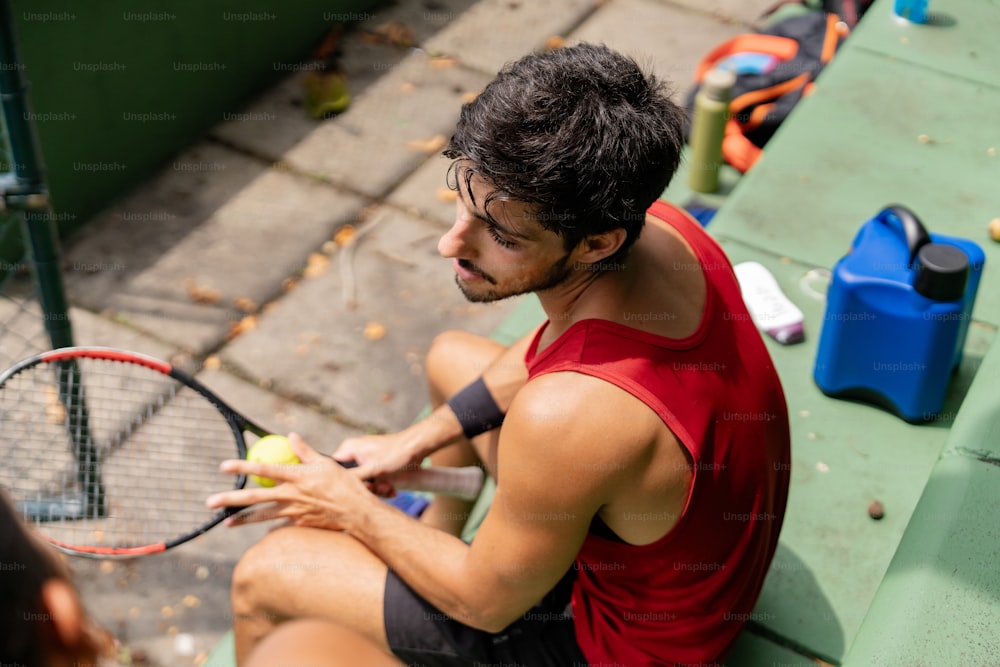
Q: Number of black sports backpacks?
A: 1